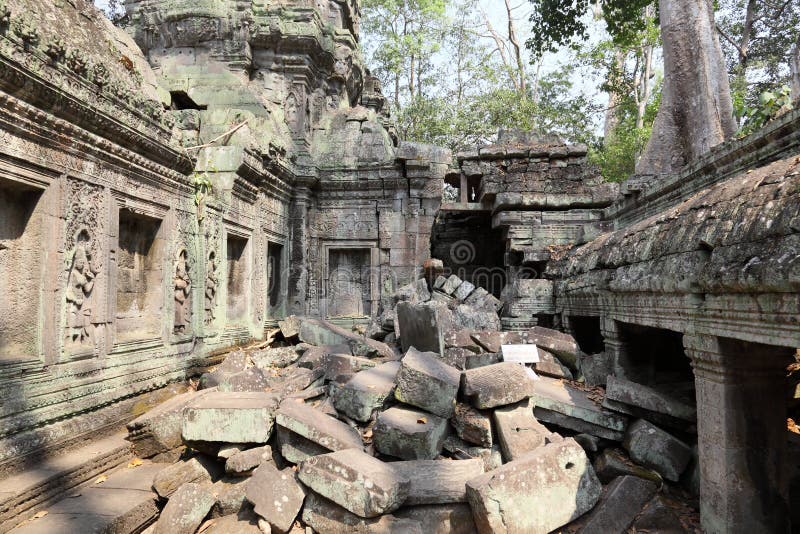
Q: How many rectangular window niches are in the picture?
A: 5